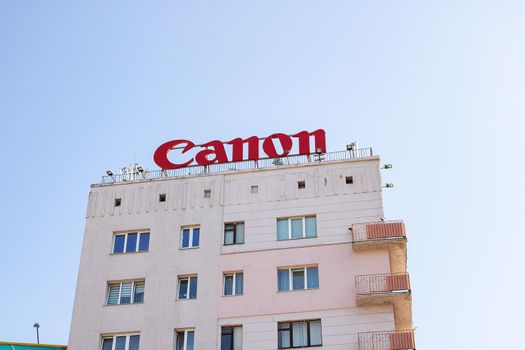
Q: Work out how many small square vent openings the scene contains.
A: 6